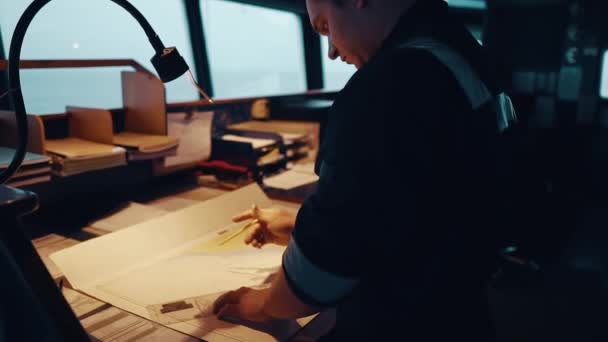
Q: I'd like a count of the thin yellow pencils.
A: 1